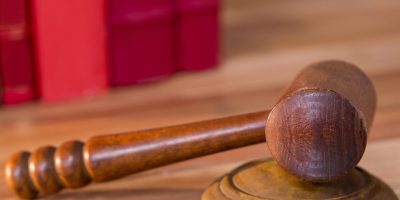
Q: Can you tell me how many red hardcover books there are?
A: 4